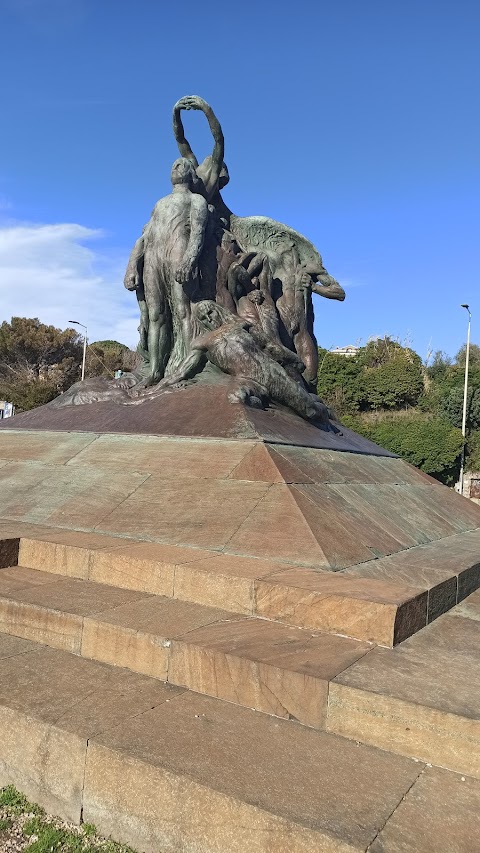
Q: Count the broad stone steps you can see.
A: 3